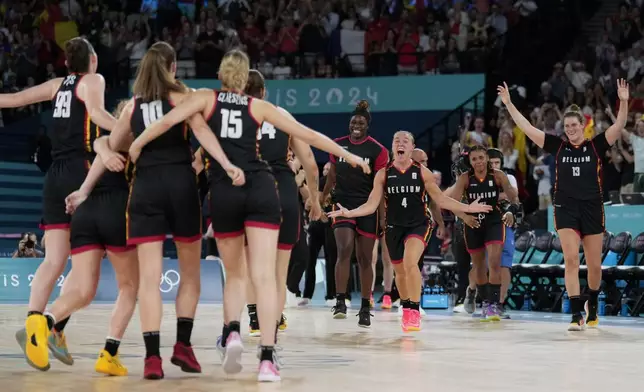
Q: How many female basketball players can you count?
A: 9